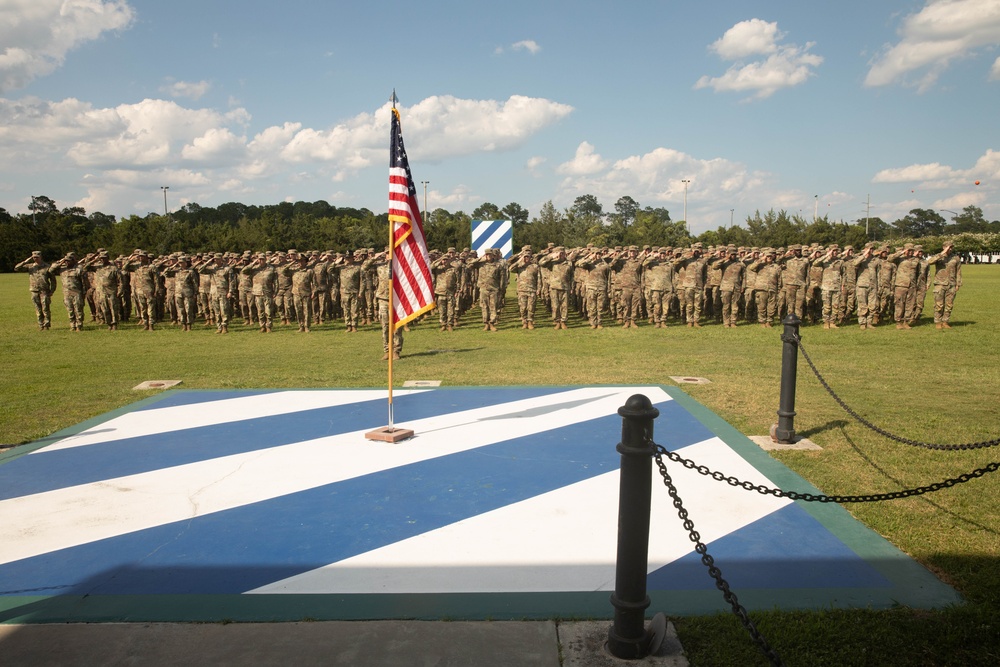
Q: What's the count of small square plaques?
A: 3